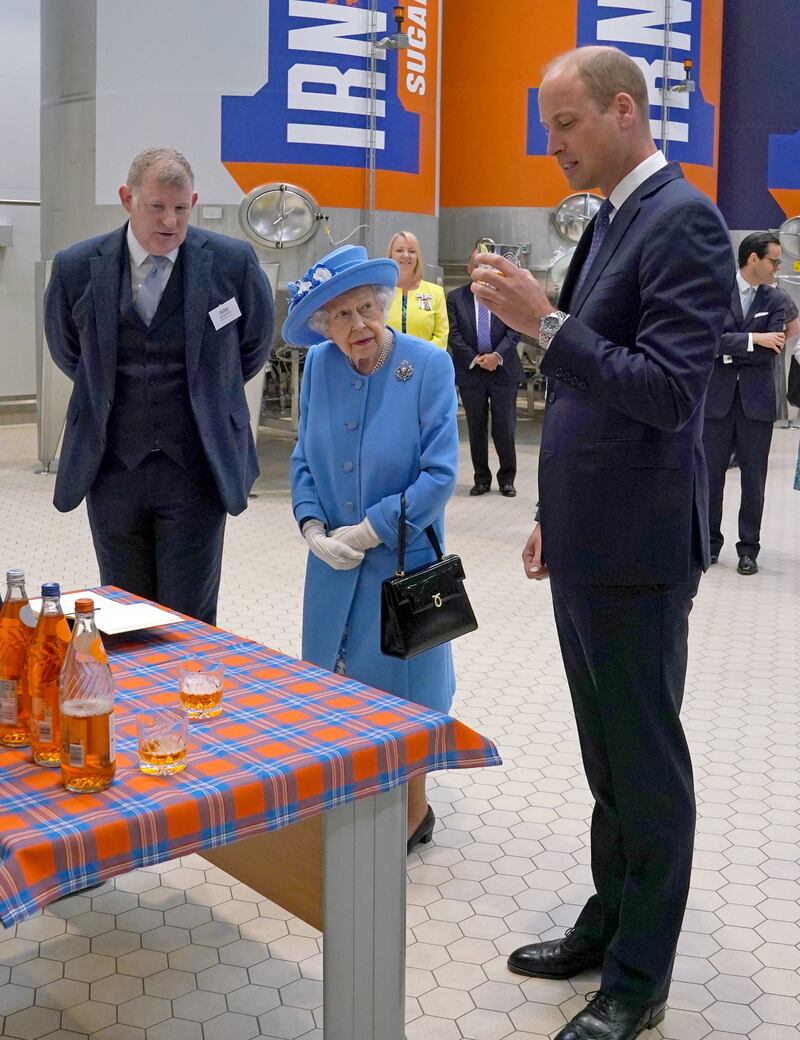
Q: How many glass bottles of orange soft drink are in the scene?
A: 3